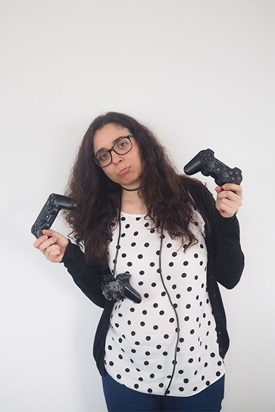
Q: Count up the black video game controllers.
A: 3